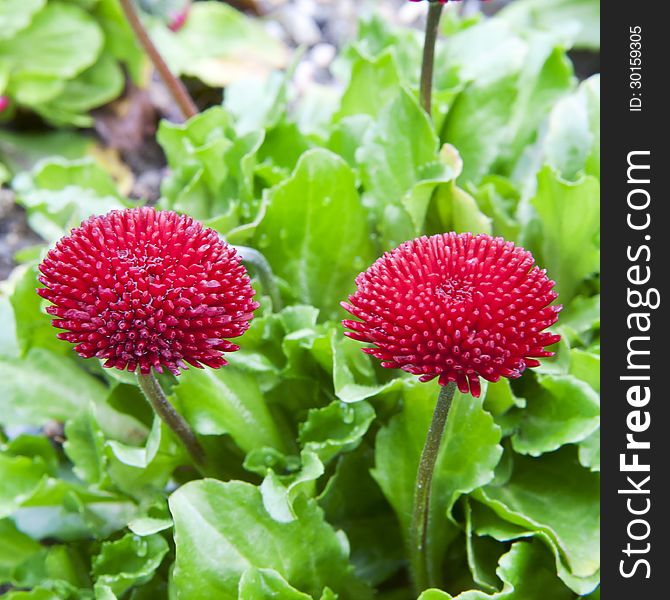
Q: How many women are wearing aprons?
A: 0